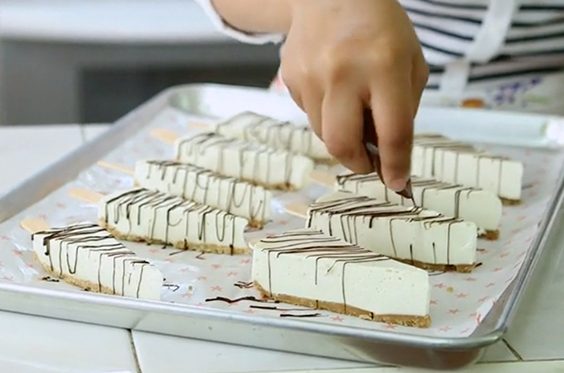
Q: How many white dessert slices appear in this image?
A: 9